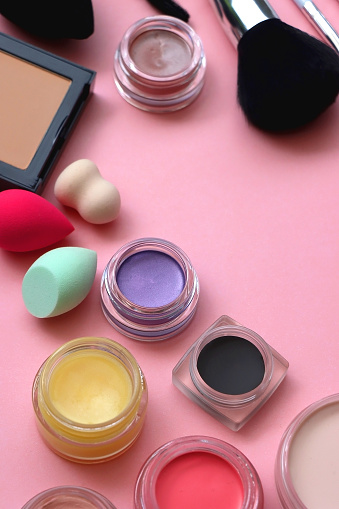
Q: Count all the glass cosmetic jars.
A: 7